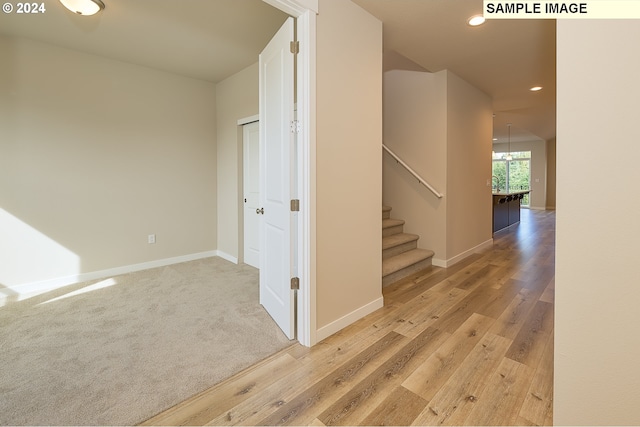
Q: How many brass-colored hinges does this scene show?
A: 3